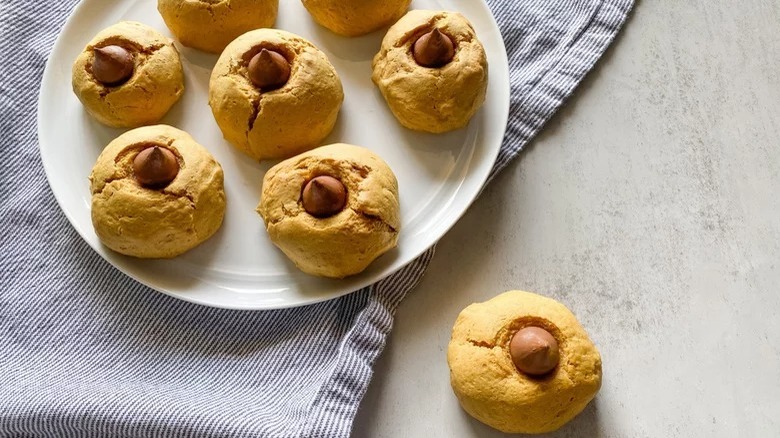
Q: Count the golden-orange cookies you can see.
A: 8